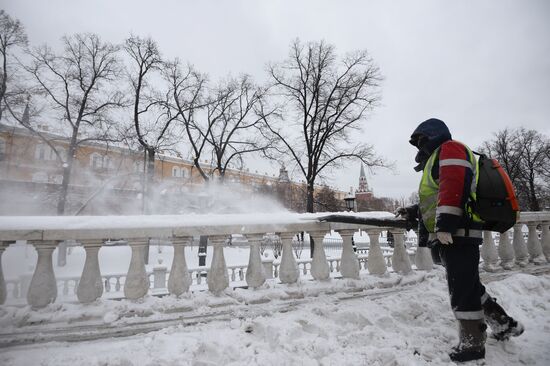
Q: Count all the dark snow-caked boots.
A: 2